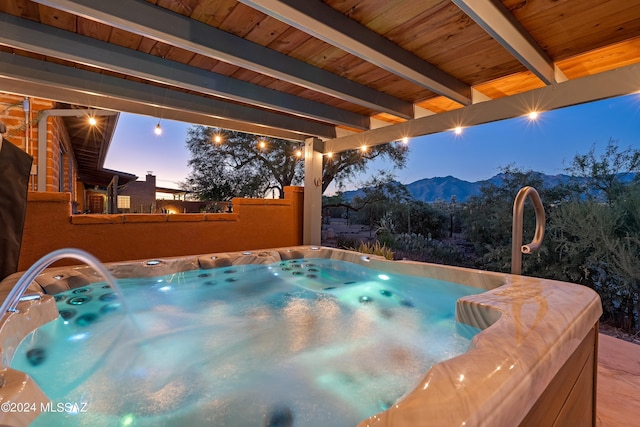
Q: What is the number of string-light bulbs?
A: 10